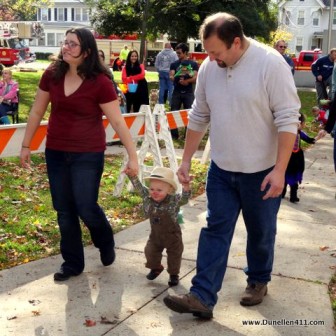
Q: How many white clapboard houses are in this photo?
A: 2